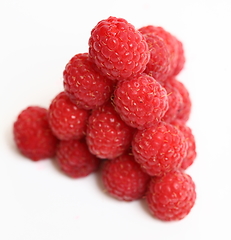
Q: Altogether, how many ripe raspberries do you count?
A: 15